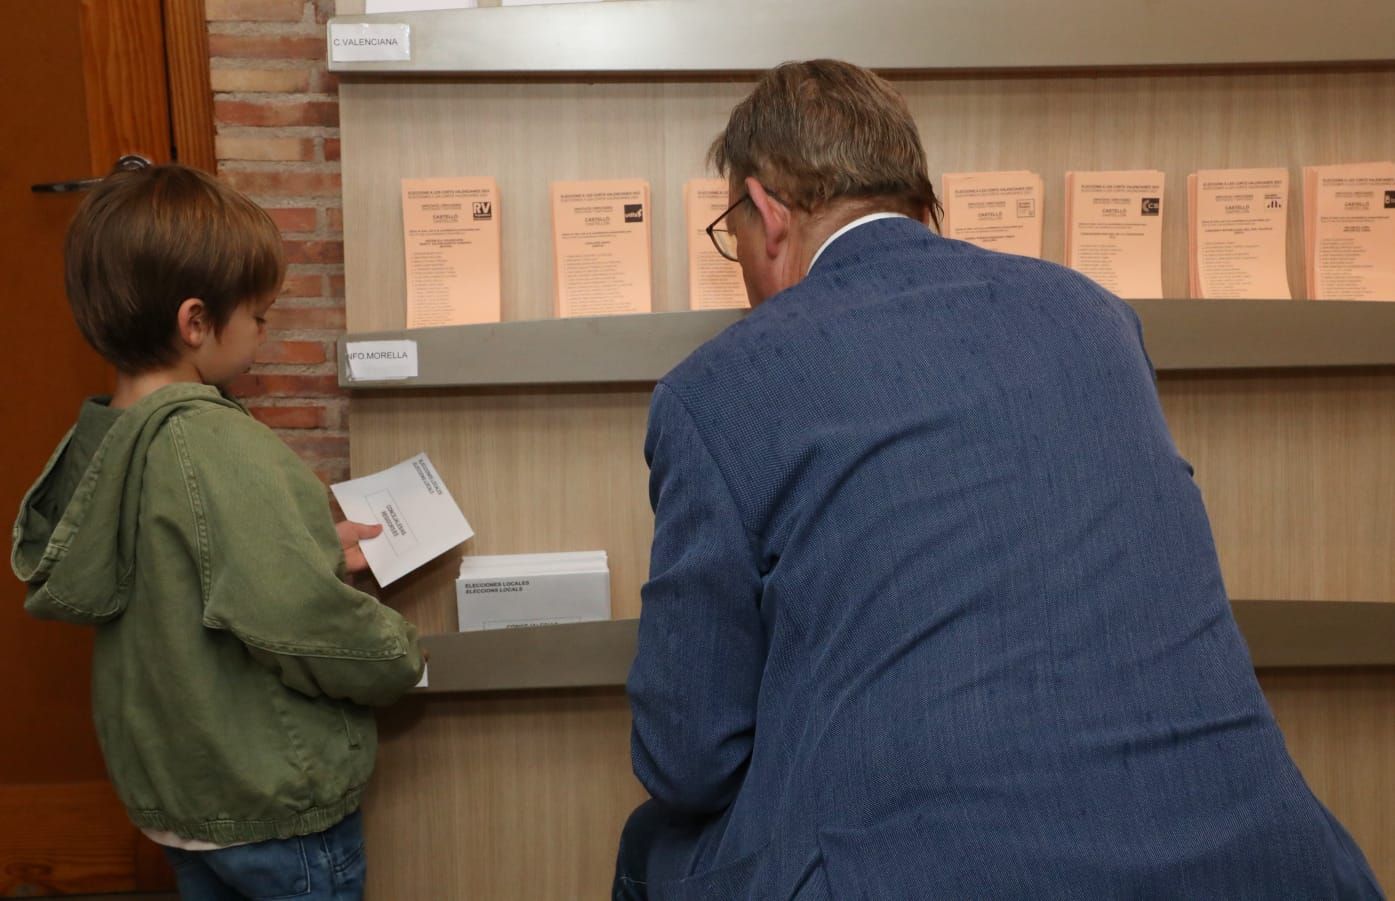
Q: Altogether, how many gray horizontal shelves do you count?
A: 3